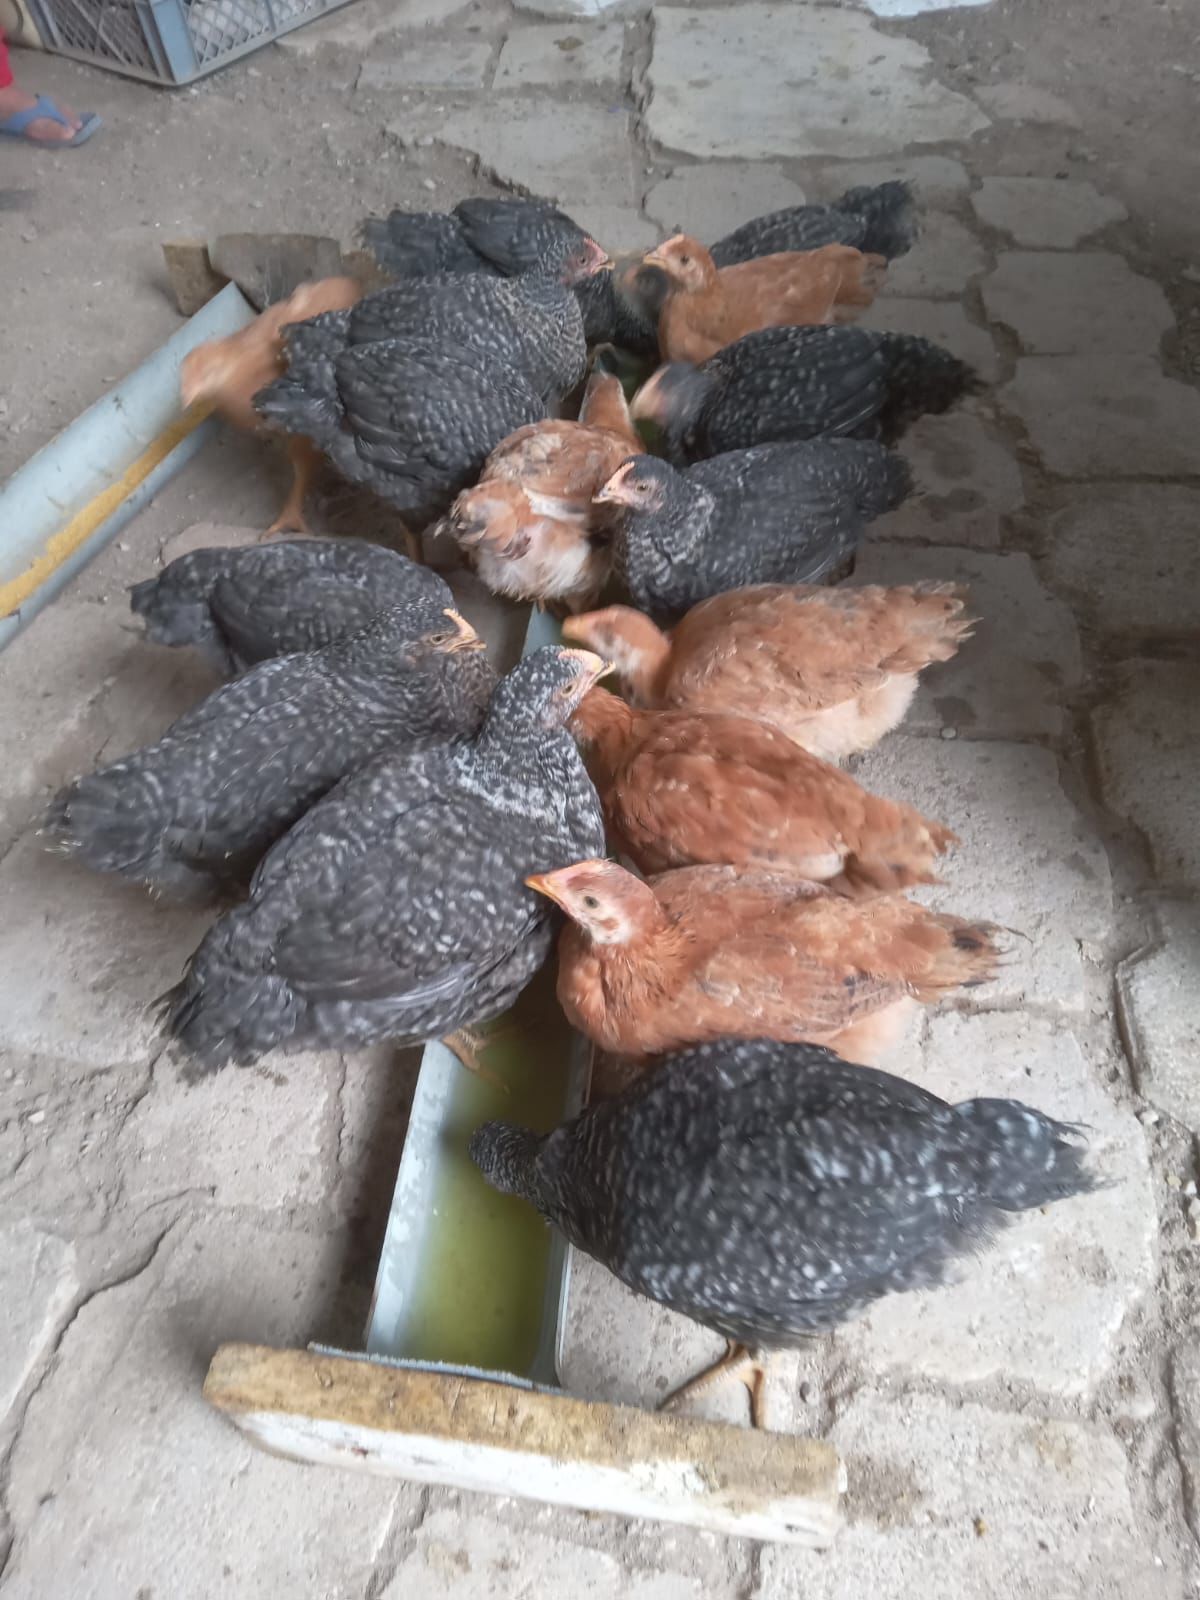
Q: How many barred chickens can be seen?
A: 10